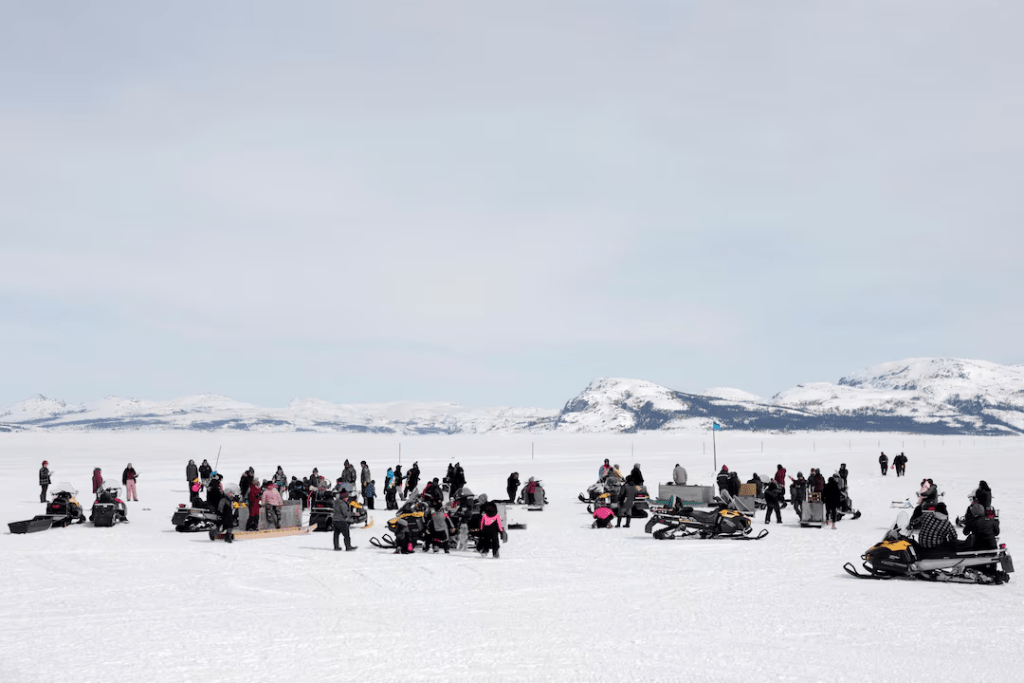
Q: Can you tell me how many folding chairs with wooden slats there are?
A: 0